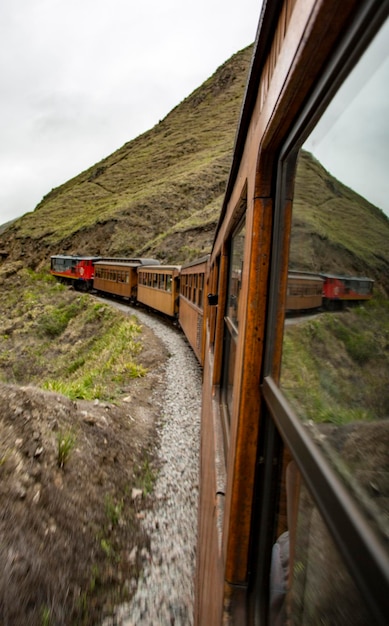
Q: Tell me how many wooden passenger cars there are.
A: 4